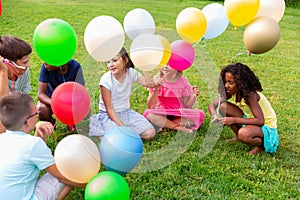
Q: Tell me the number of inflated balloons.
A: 15